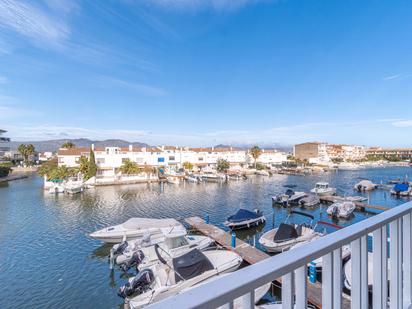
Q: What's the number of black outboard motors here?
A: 3